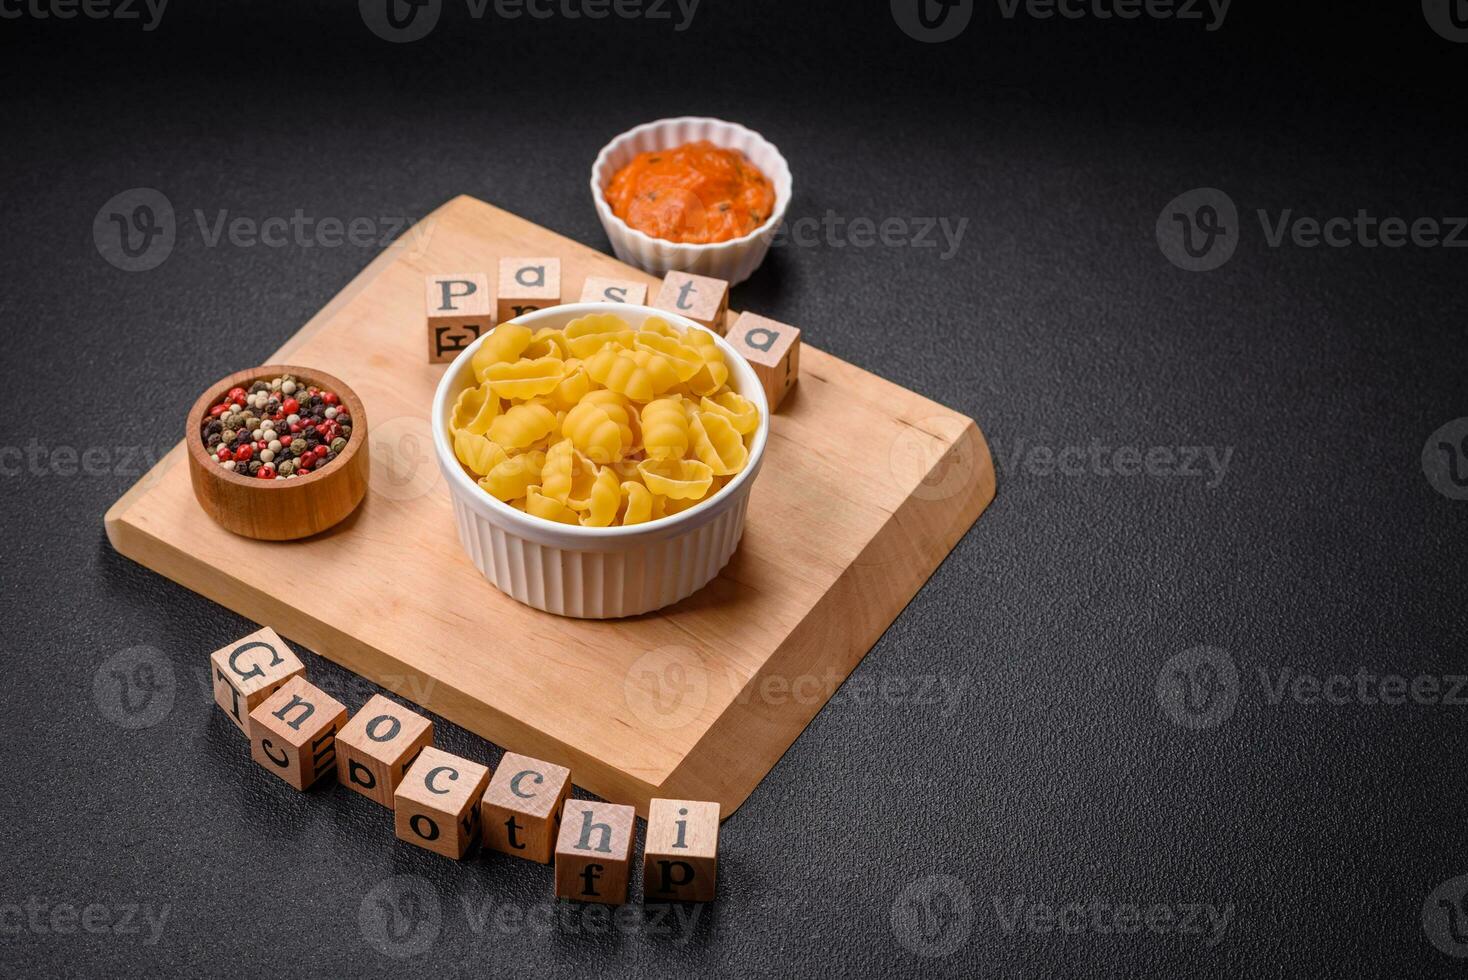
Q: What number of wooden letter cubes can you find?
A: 12